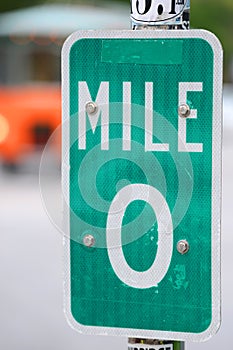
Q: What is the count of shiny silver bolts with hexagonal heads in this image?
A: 4